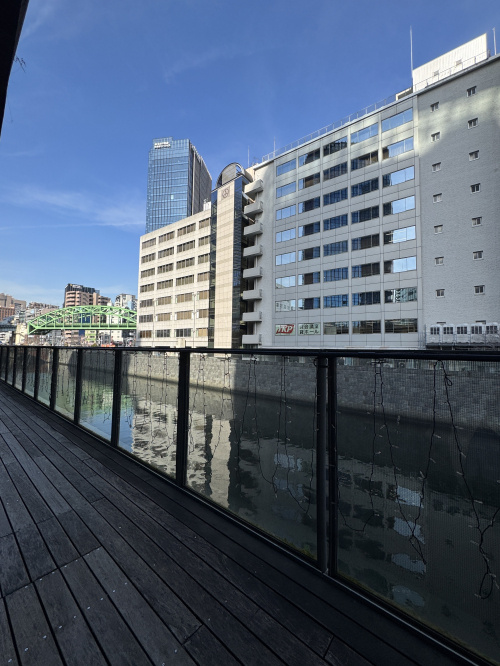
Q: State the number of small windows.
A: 14